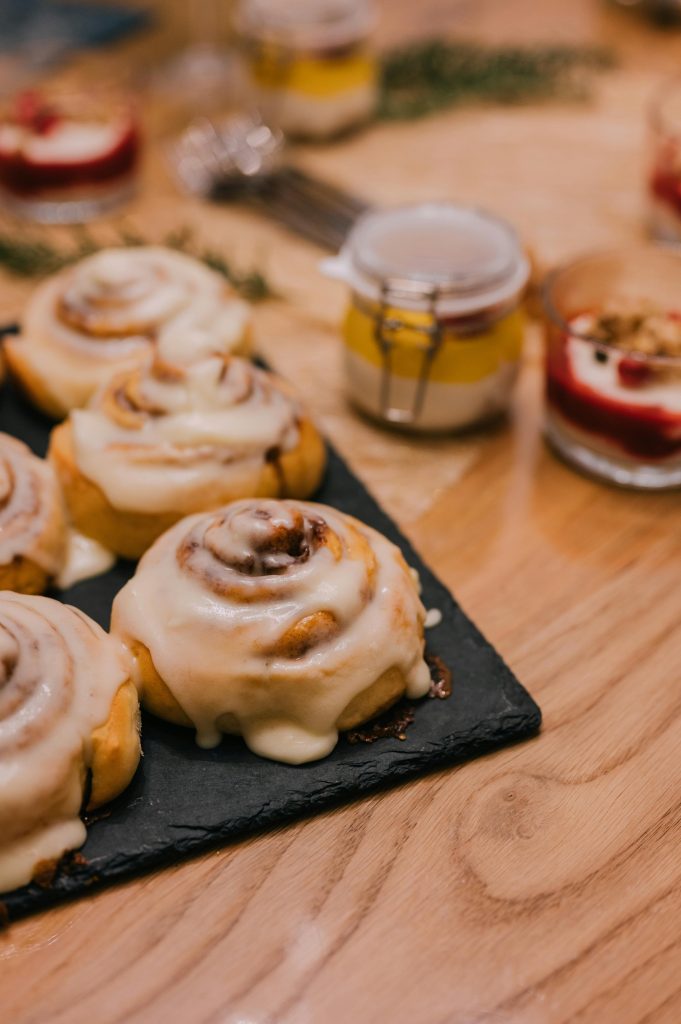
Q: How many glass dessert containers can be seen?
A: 5